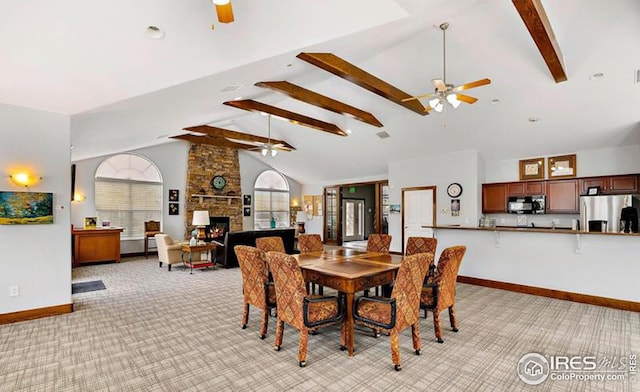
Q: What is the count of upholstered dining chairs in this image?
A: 8